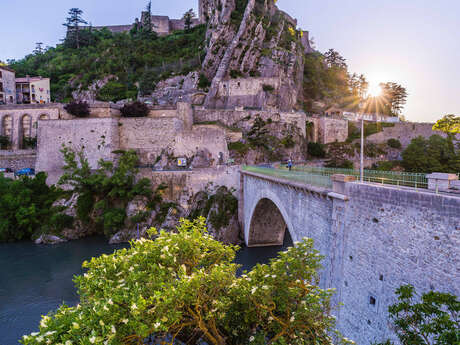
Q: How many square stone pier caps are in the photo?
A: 2